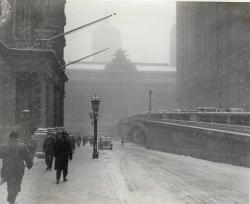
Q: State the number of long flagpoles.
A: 2